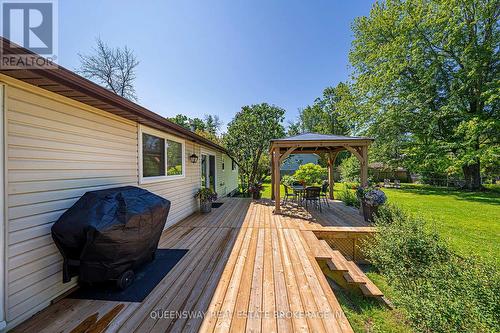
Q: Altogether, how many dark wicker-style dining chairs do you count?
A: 4